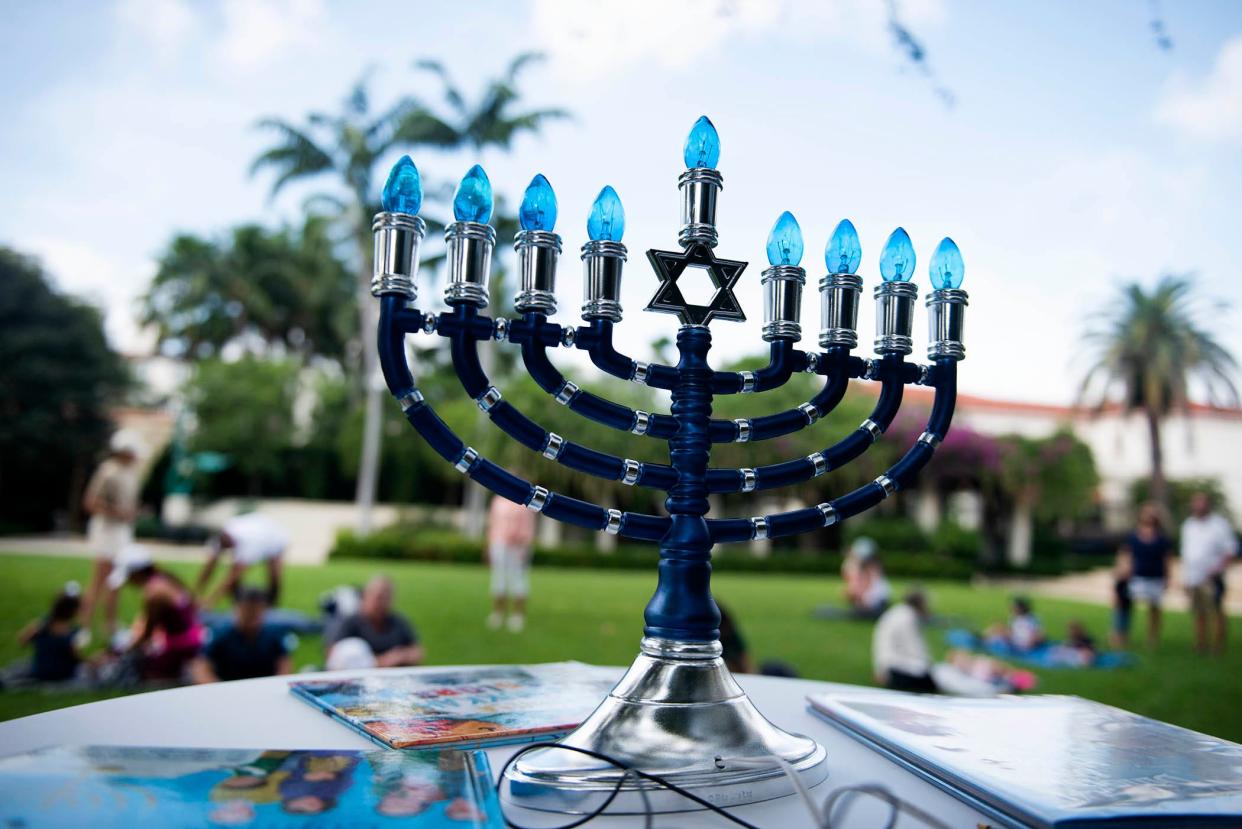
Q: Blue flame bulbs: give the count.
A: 9